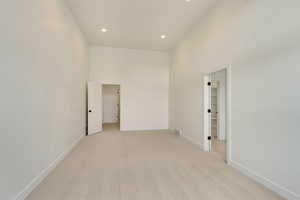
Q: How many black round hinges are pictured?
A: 3